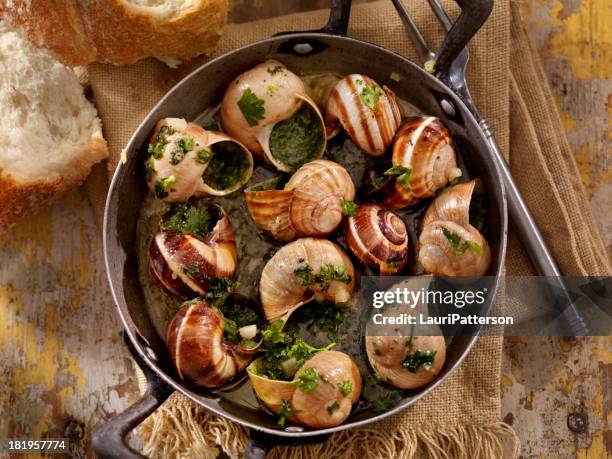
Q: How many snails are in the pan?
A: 12